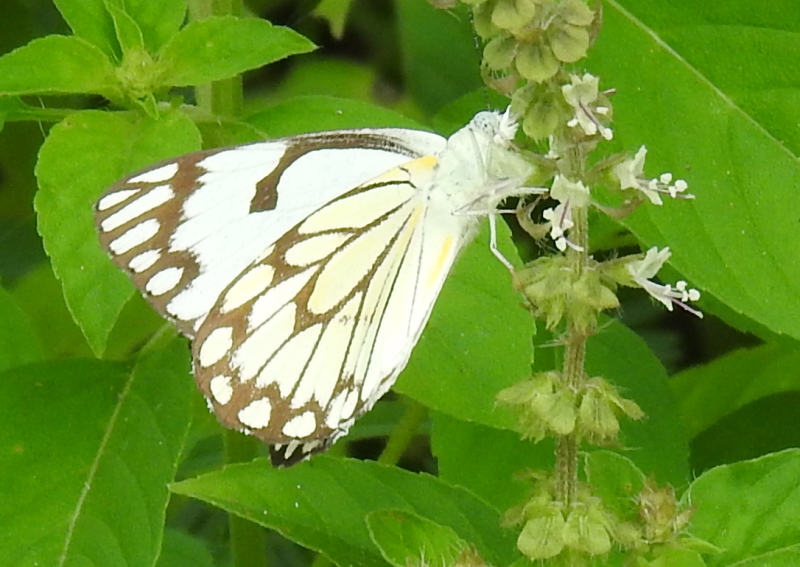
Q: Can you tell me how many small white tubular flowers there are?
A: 4